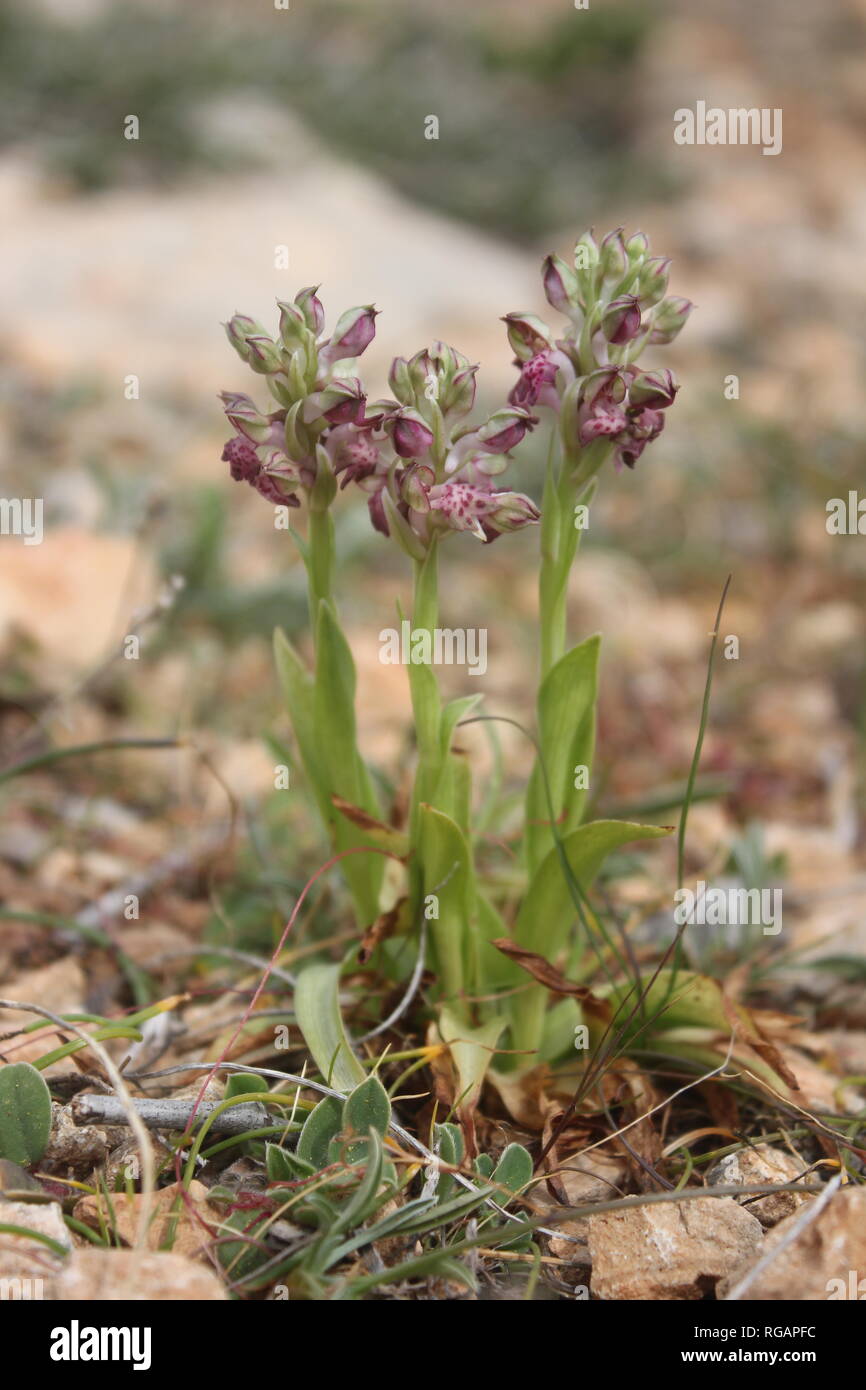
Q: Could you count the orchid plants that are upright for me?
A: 3